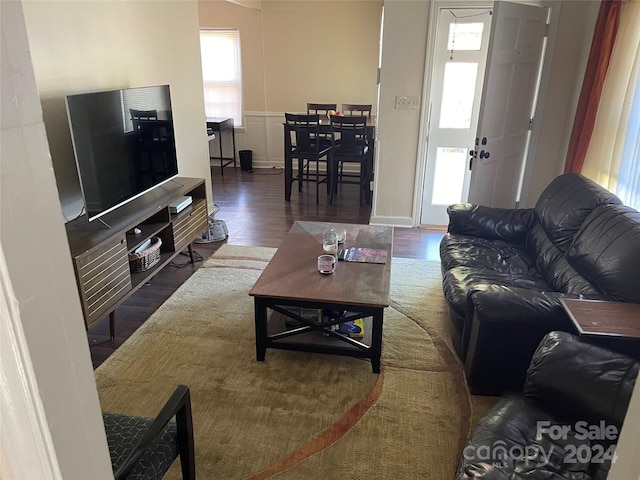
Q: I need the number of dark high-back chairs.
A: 4